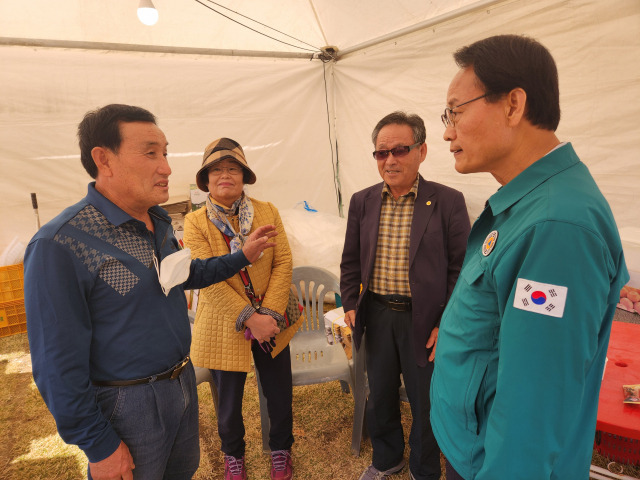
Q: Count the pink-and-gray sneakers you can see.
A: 2